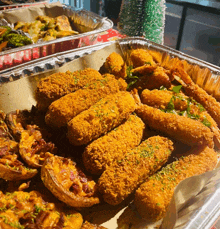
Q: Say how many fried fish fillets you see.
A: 6